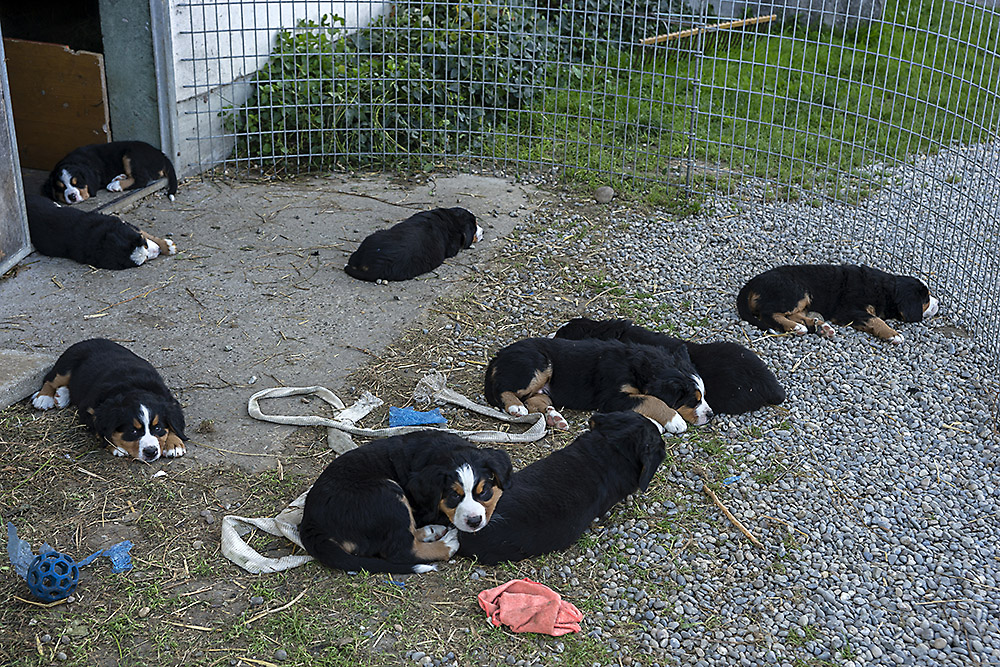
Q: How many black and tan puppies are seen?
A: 9